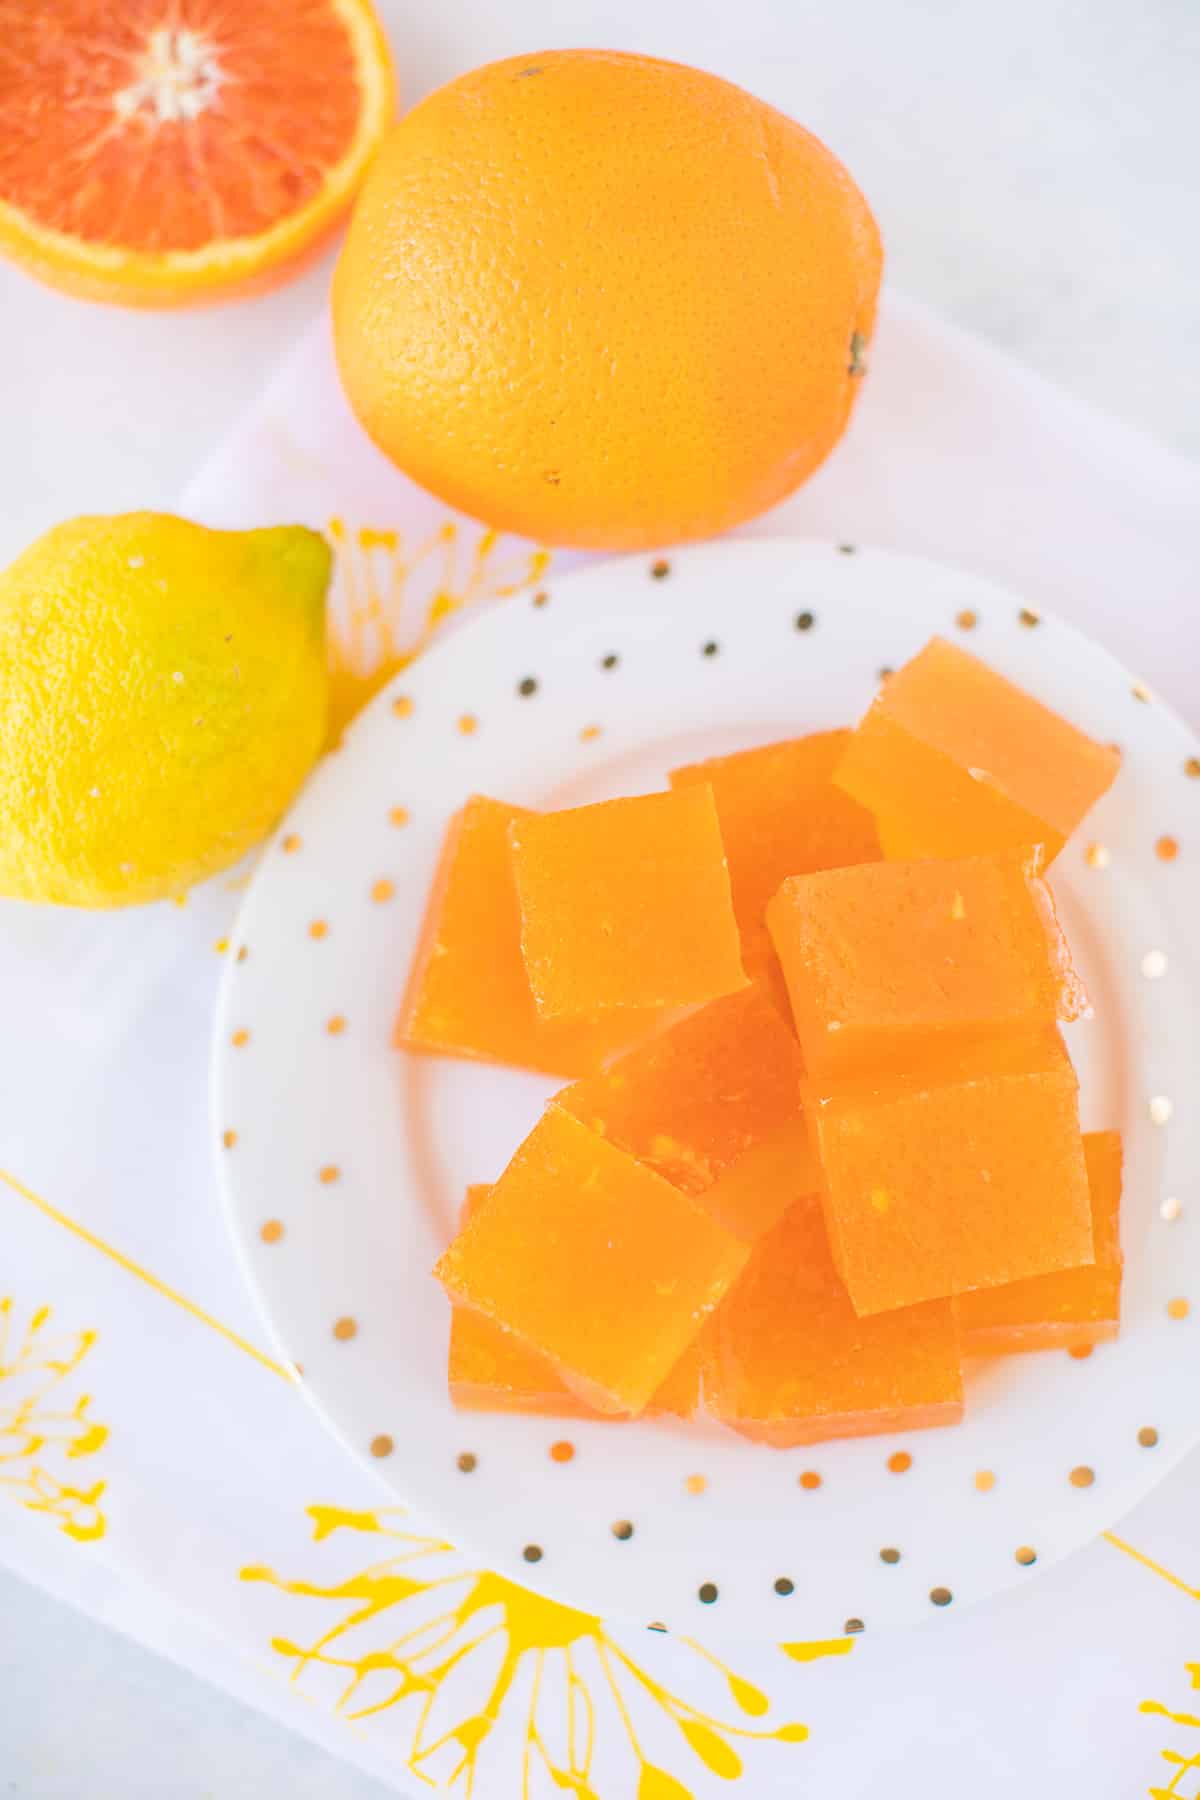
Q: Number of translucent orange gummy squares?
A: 11